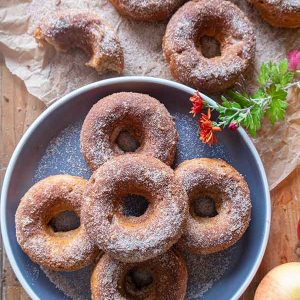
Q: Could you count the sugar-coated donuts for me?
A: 9